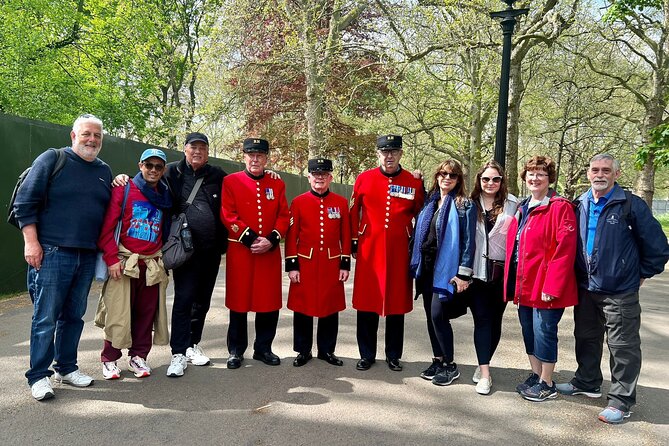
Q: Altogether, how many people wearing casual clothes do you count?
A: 7